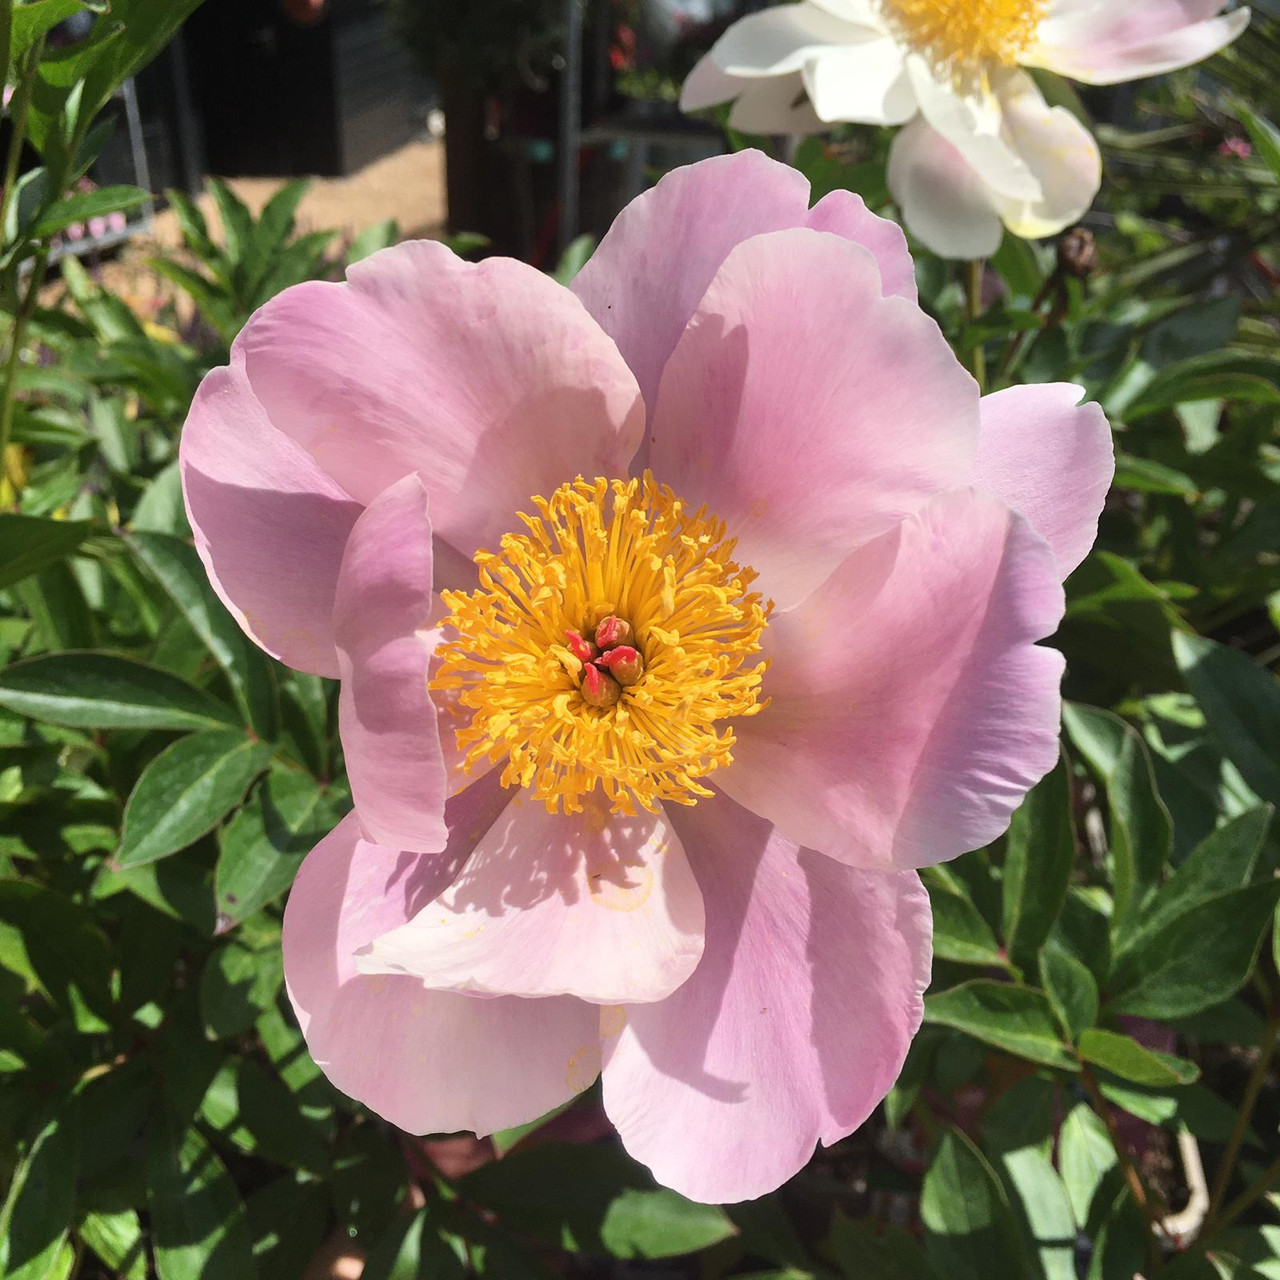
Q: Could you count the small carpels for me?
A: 4